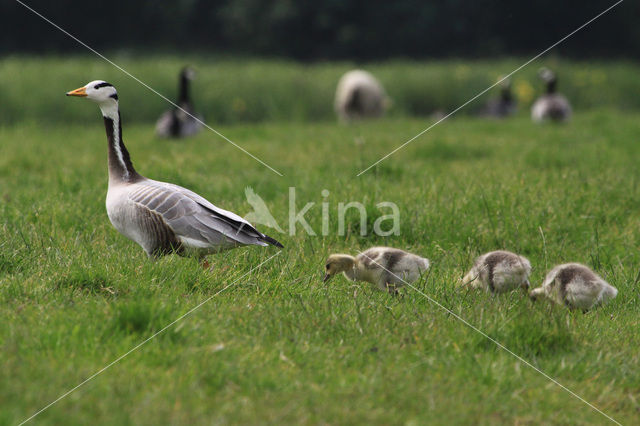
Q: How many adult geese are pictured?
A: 4